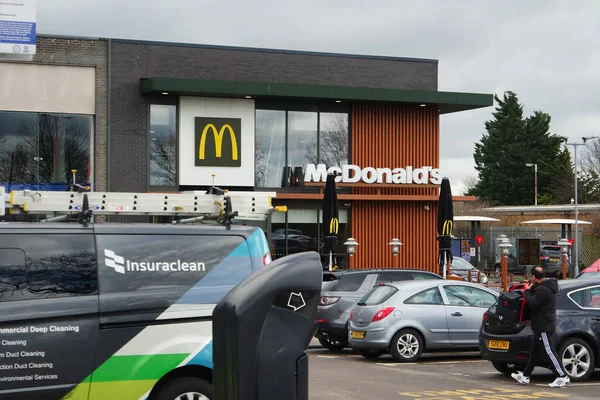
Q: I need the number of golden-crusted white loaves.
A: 0